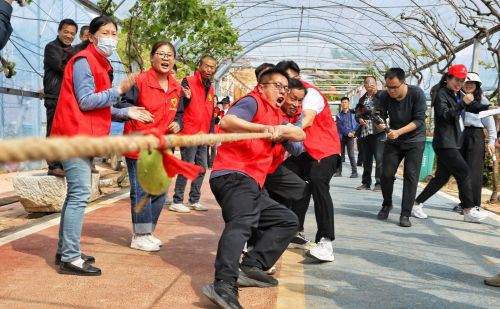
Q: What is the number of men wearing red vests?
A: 4